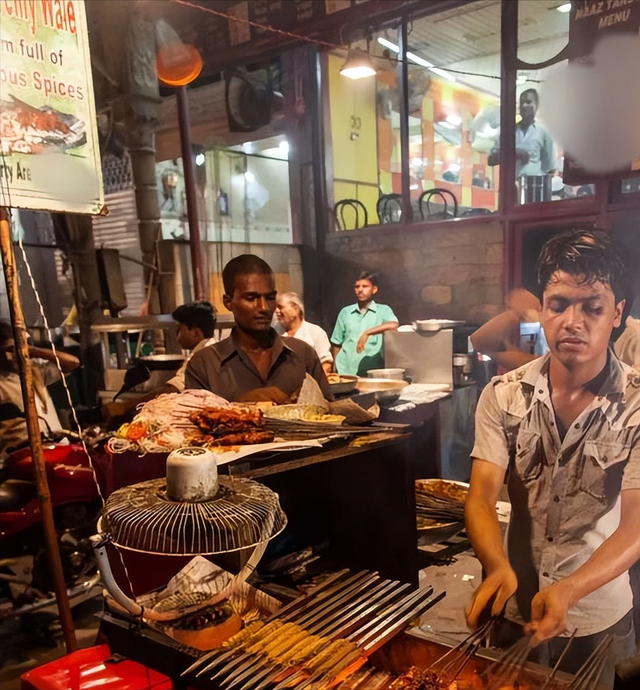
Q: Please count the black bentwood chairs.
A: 3